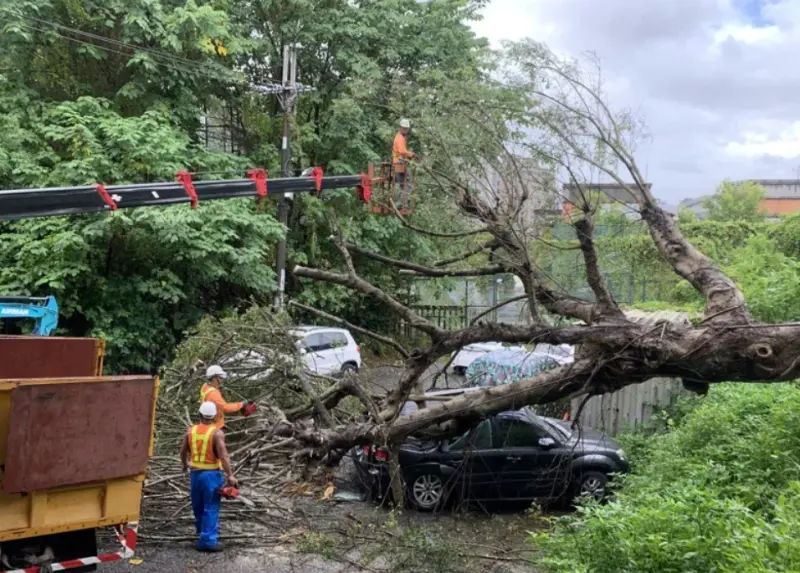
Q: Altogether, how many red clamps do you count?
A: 5